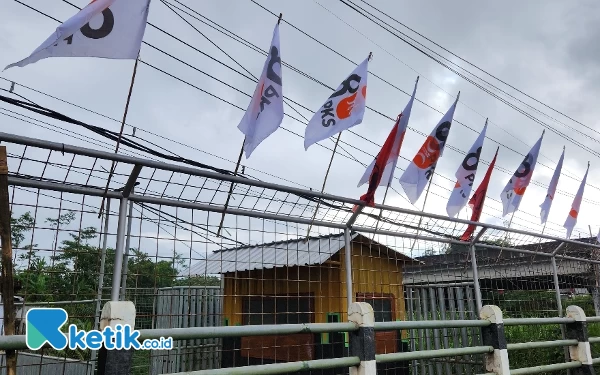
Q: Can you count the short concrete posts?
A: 4